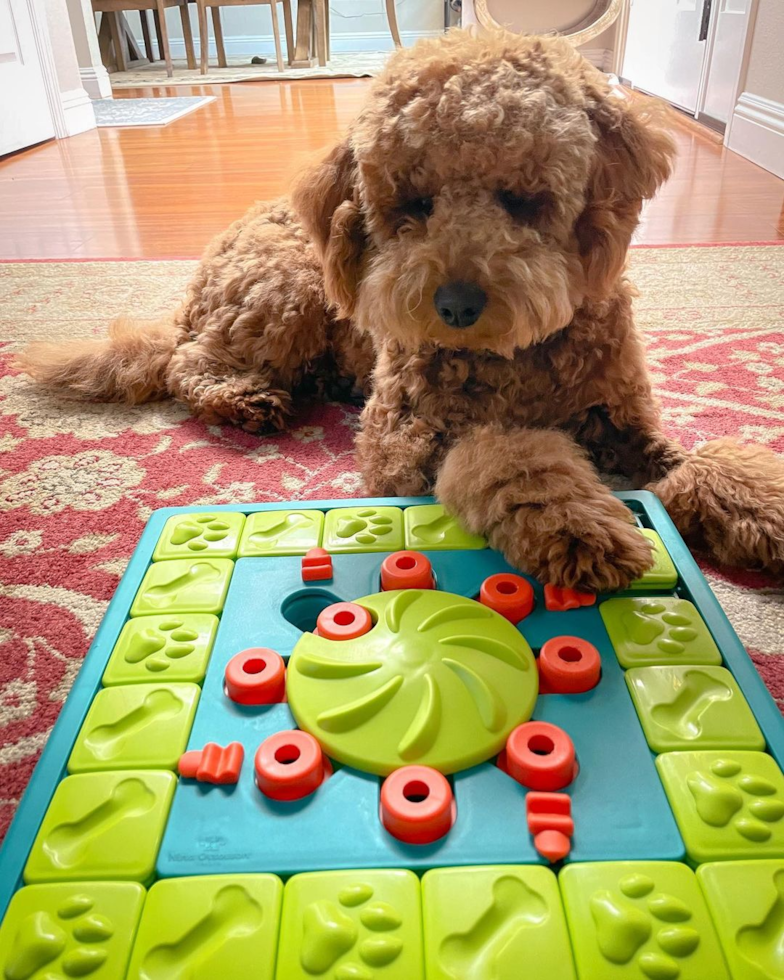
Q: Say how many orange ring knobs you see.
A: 8